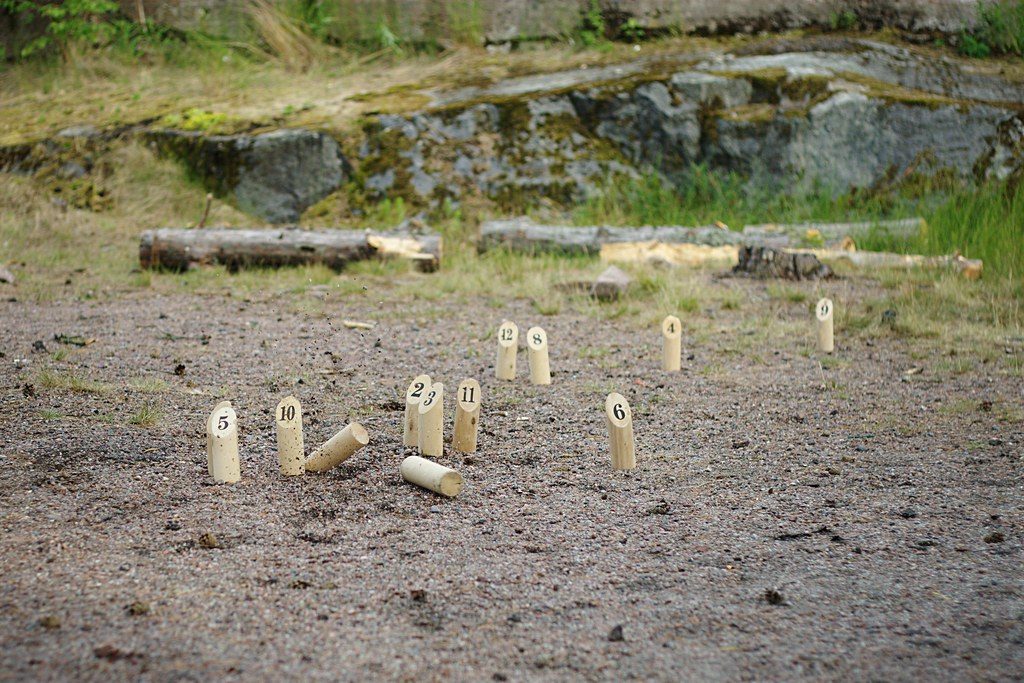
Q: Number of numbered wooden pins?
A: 10